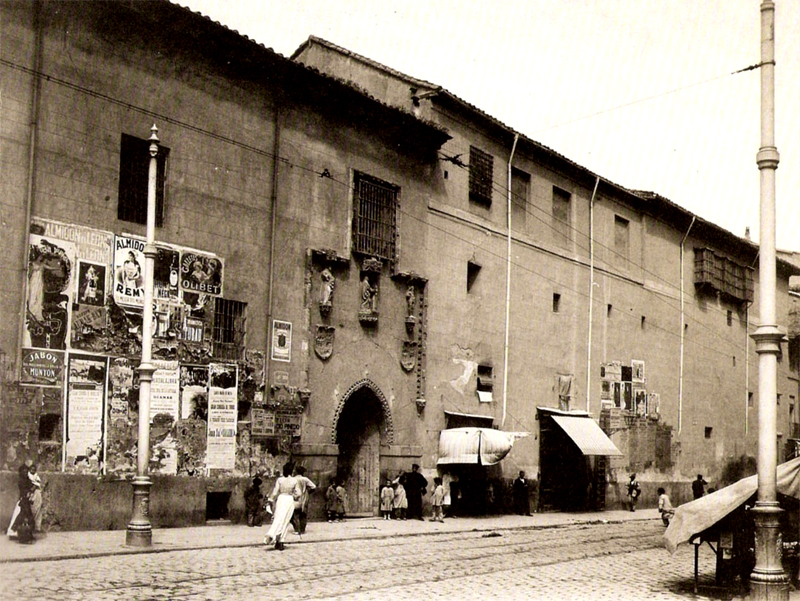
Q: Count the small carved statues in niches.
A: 3